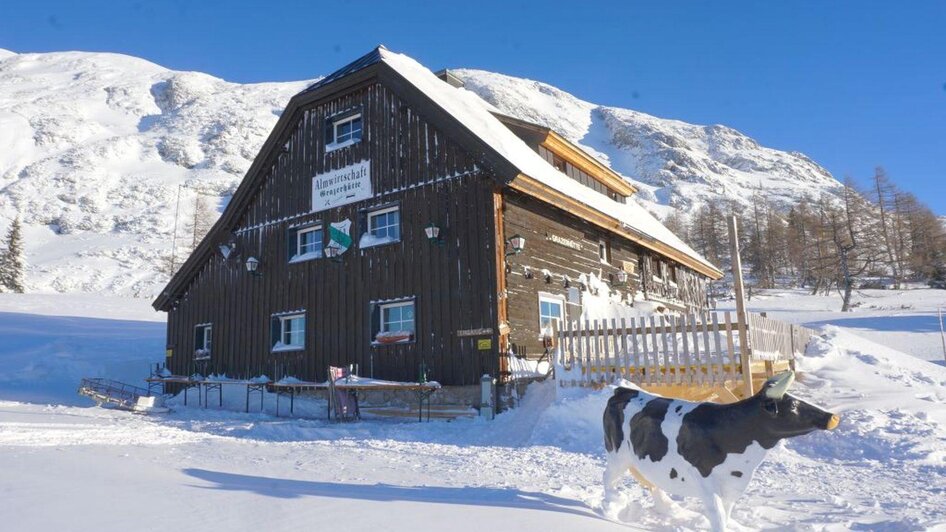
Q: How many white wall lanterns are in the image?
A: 5